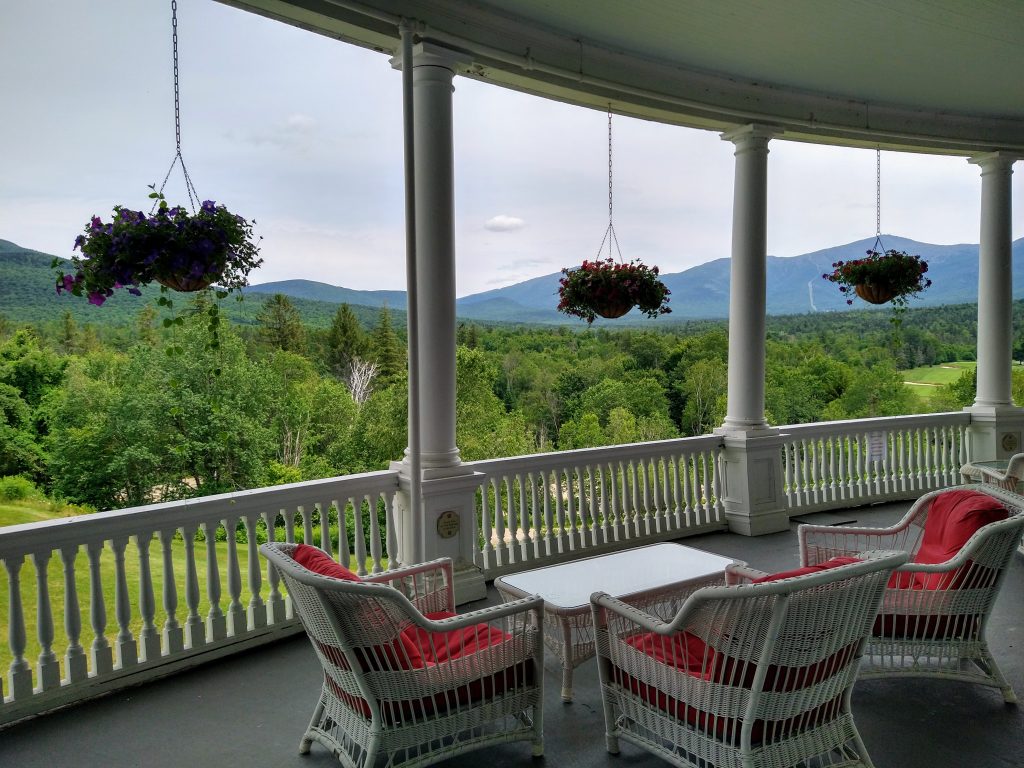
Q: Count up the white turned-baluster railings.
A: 3